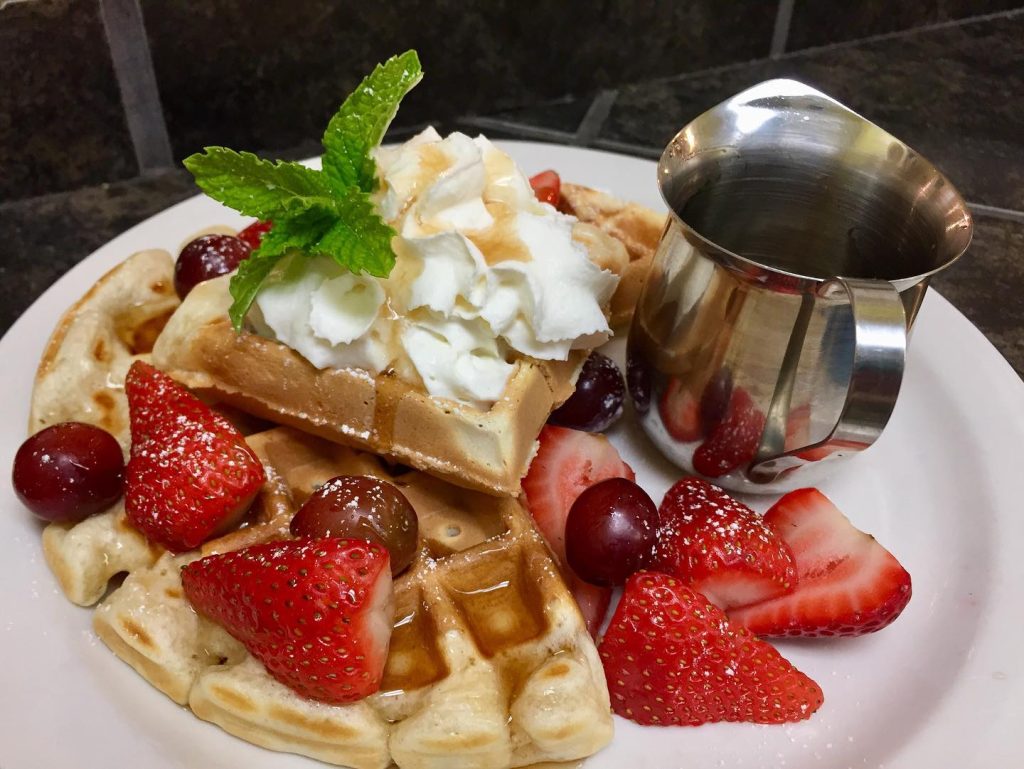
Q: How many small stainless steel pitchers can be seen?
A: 1